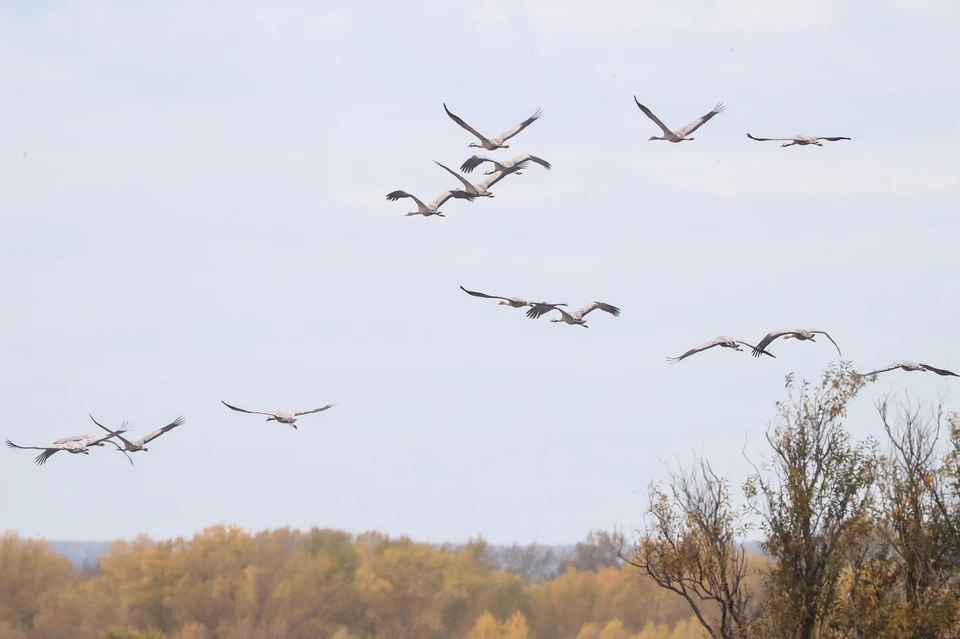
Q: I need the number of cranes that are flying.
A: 15